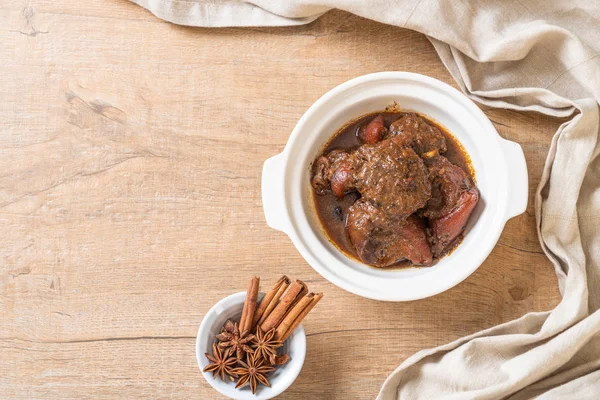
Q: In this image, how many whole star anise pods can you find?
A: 4